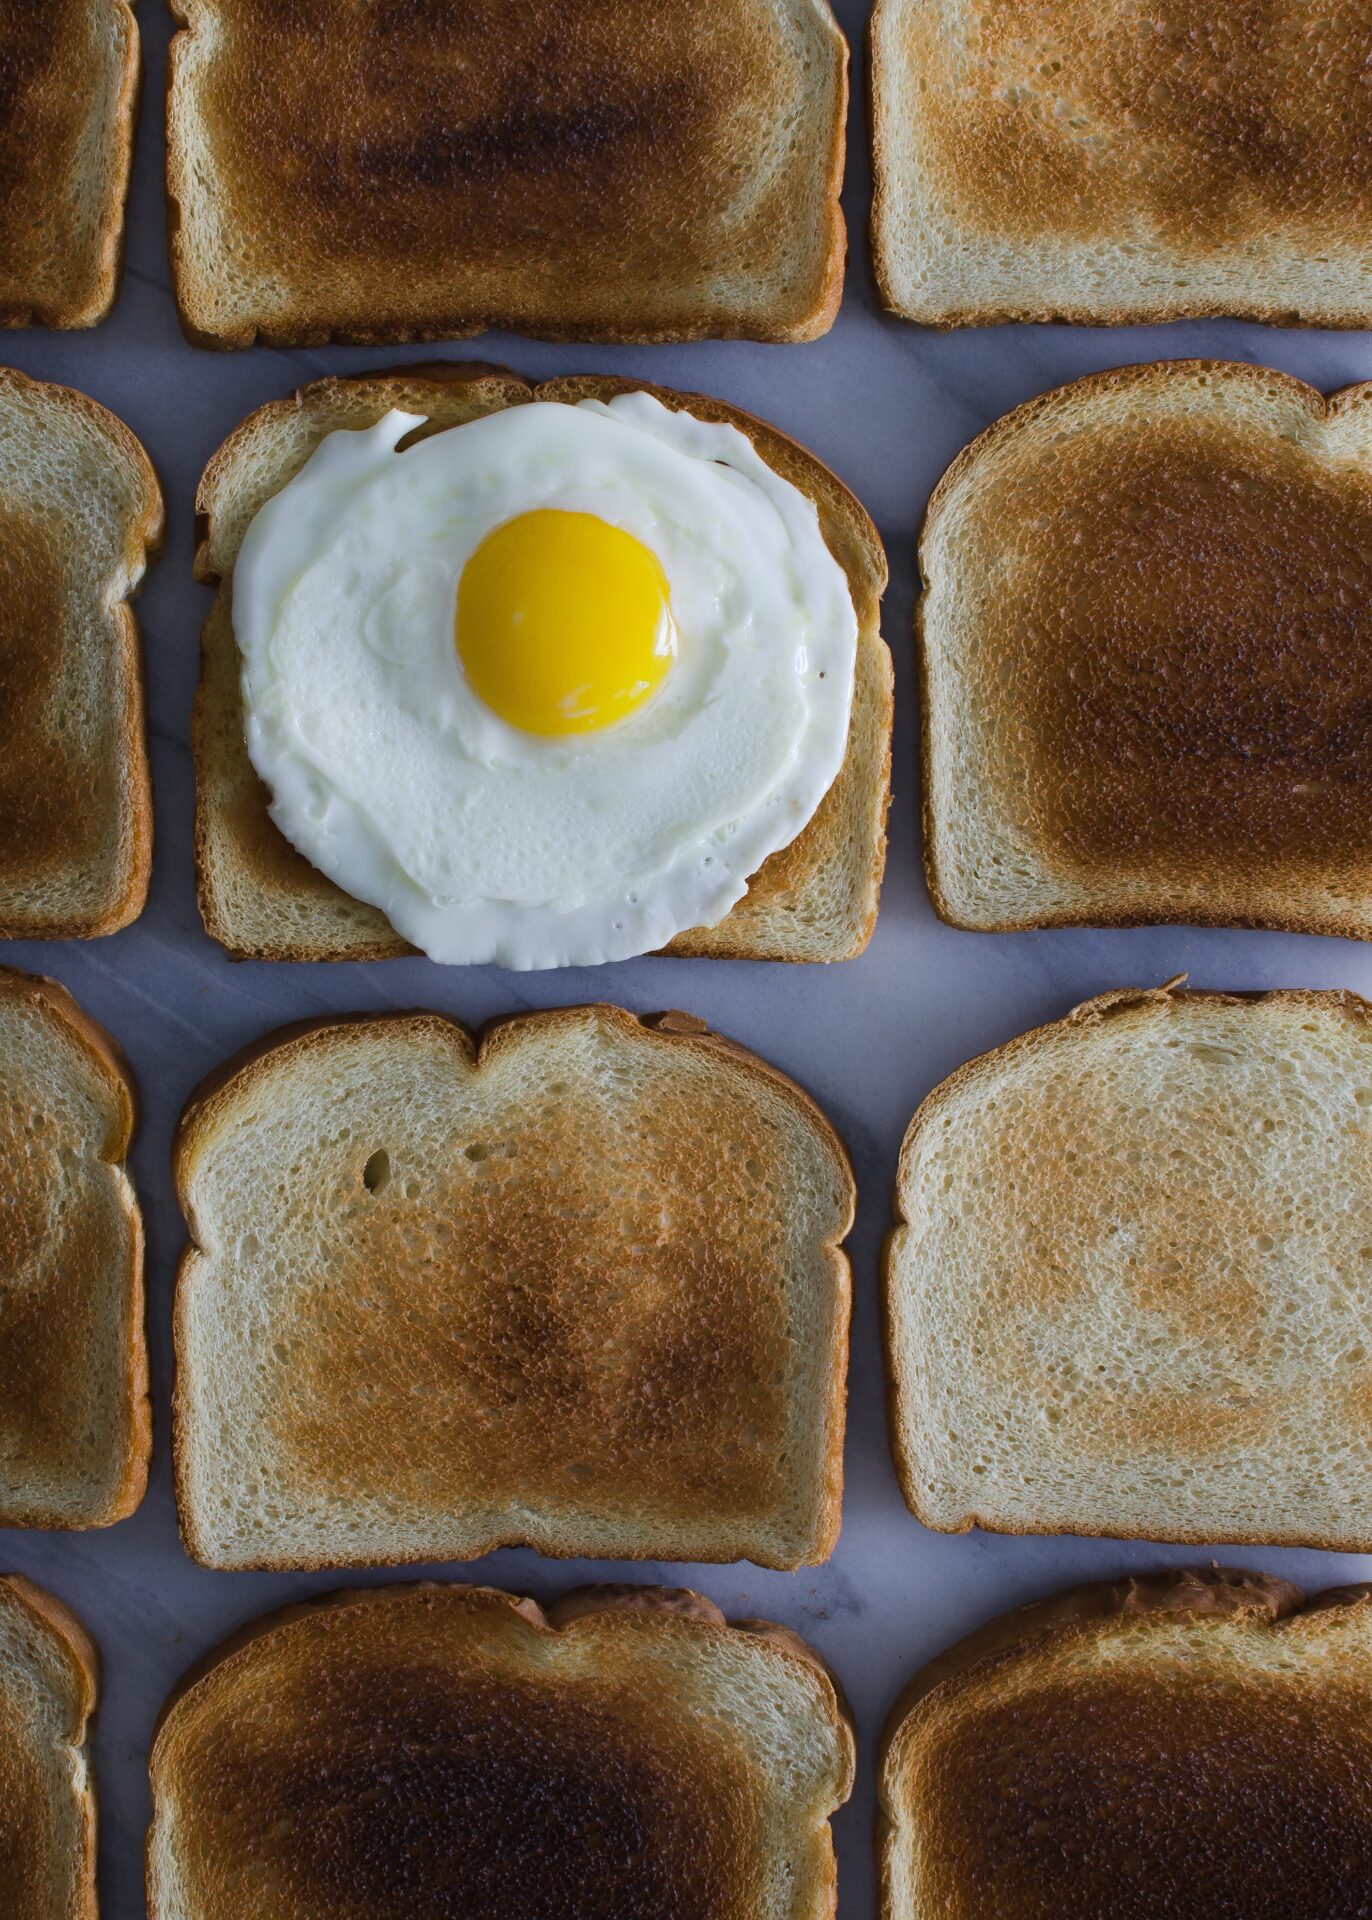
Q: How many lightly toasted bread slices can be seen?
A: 1